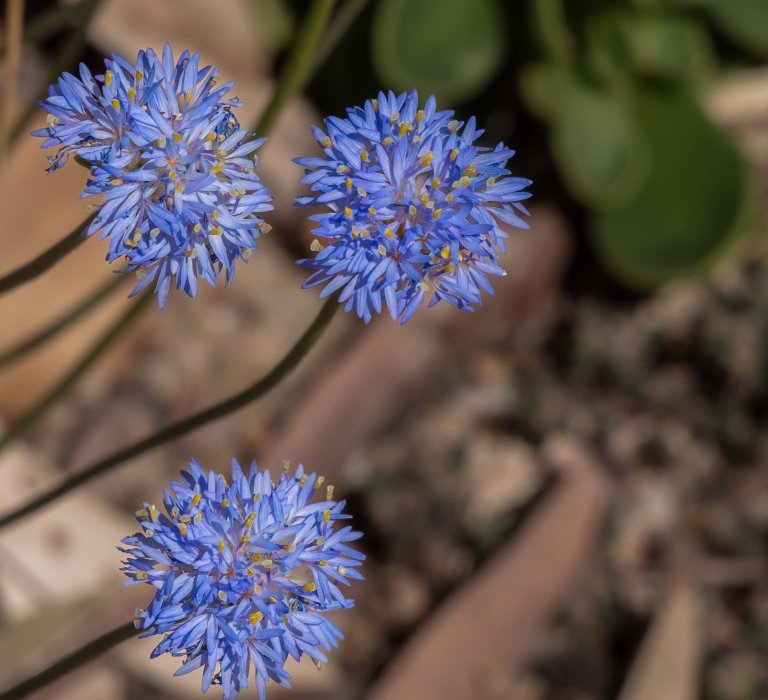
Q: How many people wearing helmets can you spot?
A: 0